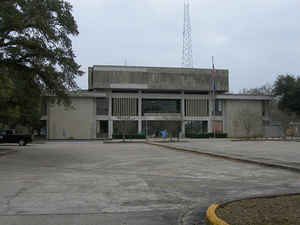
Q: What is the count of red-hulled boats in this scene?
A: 0